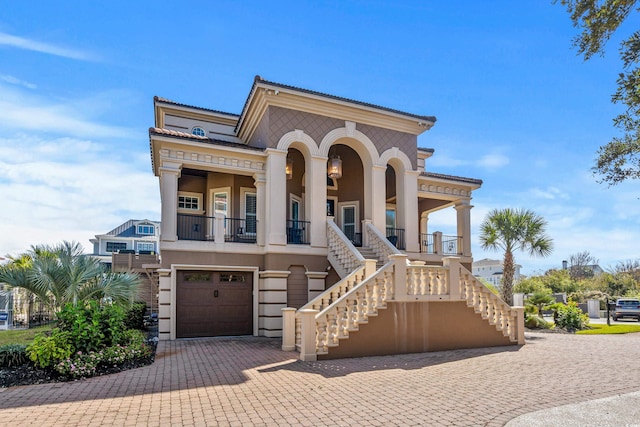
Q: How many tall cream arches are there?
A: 3